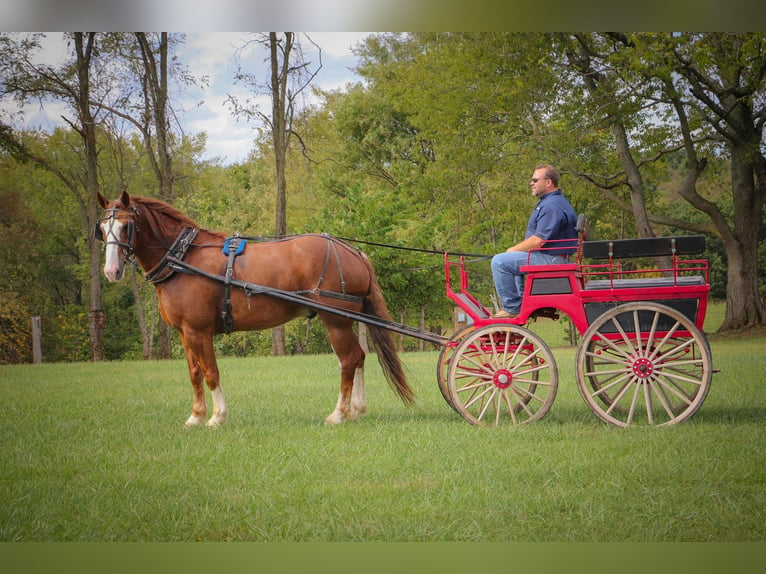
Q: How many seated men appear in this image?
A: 1